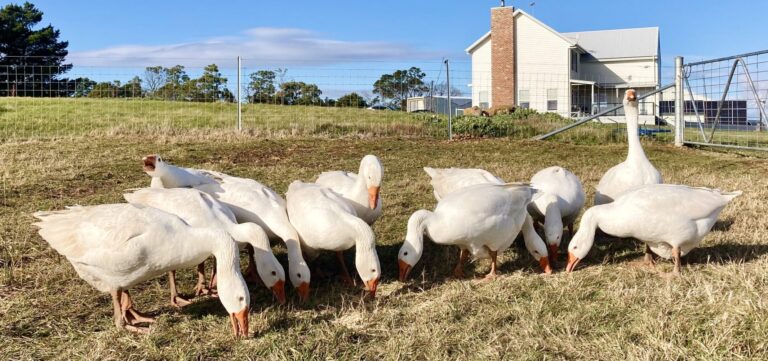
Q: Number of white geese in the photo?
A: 11